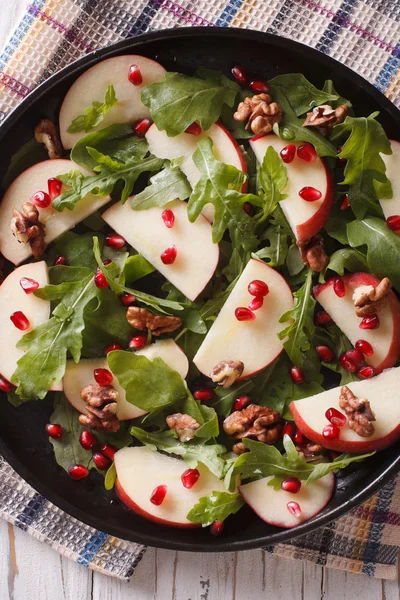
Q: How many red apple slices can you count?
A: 13